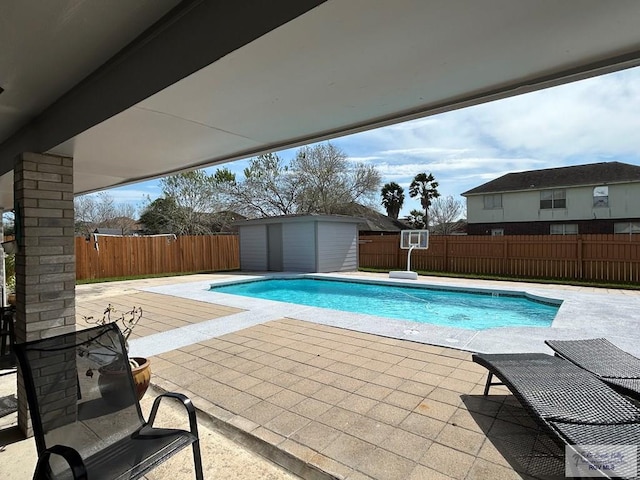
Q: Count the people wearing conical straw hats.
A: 0